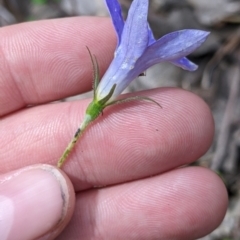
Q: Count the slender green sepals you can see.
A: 4